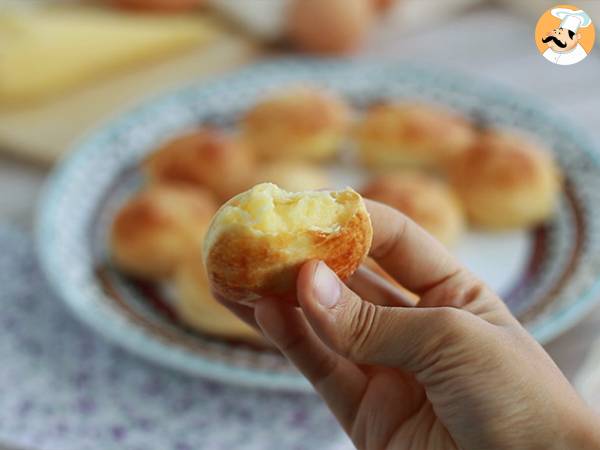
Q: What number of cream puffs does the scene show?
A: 9